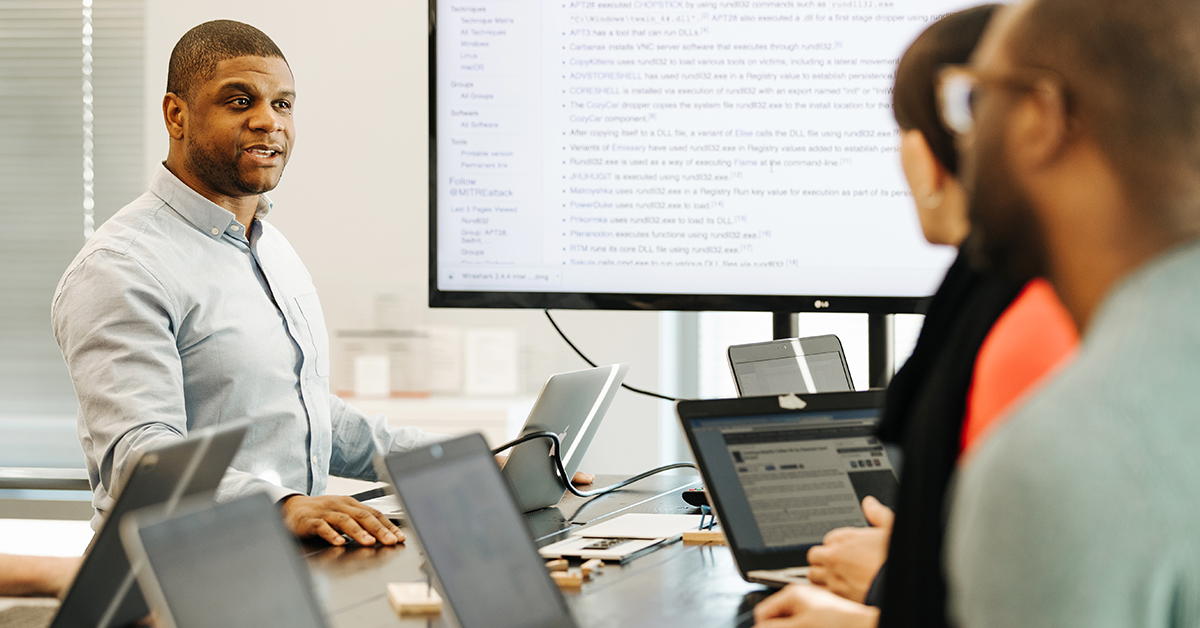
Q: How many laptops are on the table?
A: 6